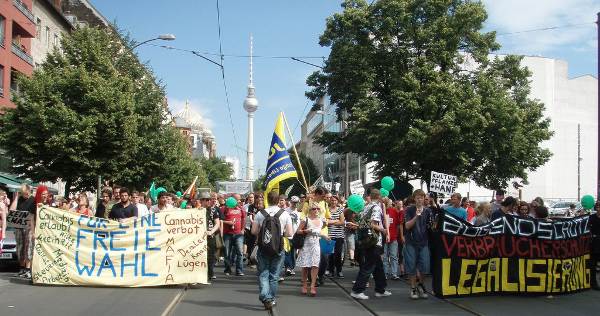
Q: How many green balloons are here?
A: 7